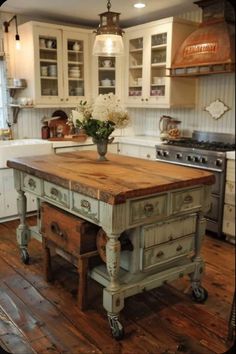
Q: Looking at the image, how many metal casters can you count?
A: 3